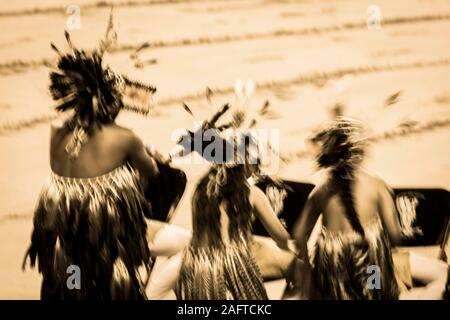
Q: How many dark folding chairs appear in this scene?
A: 3